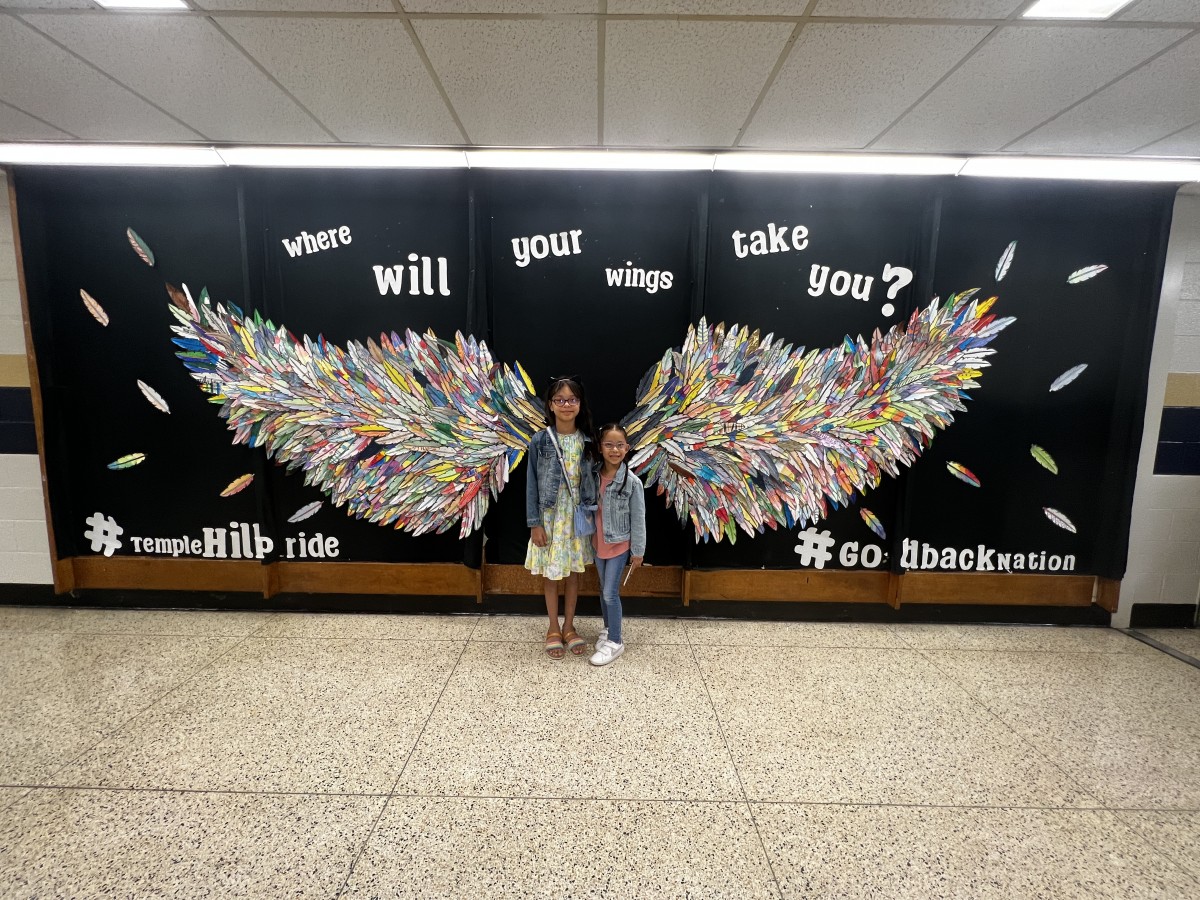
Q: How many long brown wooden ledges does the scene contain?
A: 5